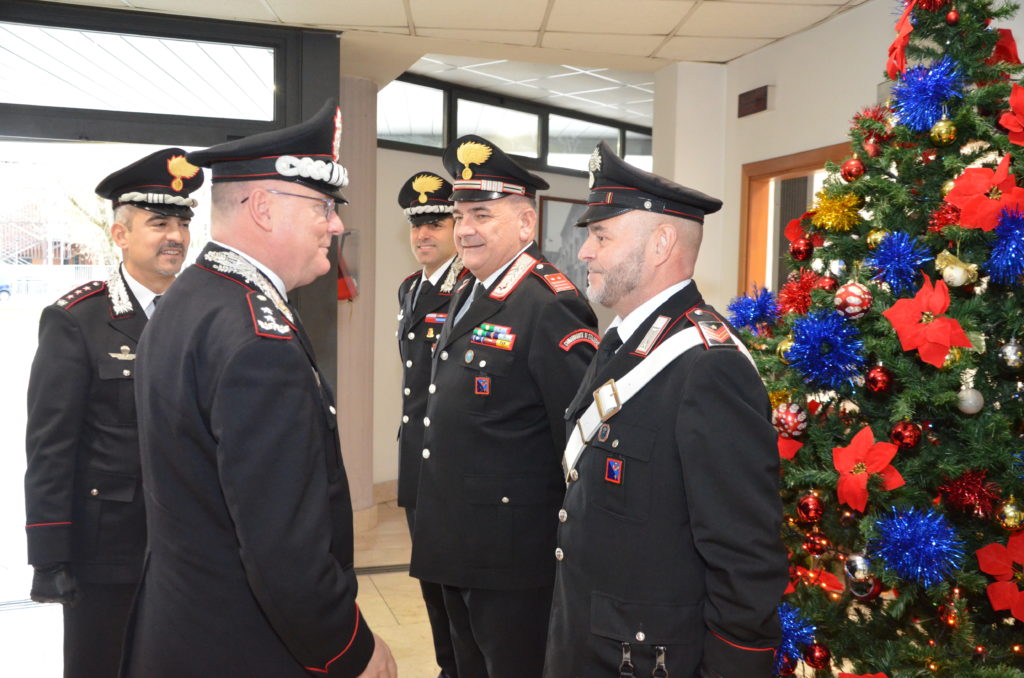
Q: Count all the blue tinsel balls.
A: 7